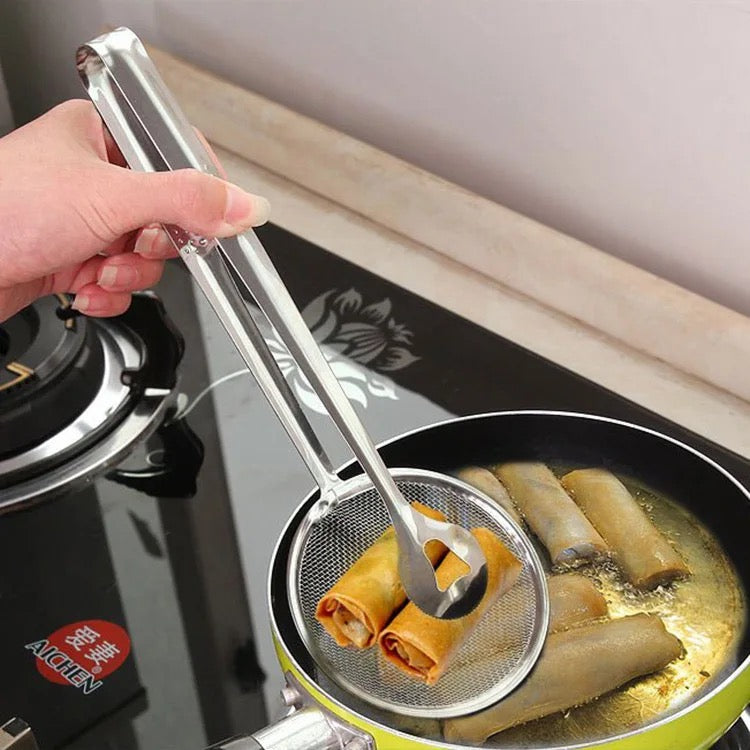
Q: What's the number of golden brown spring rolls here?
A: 2